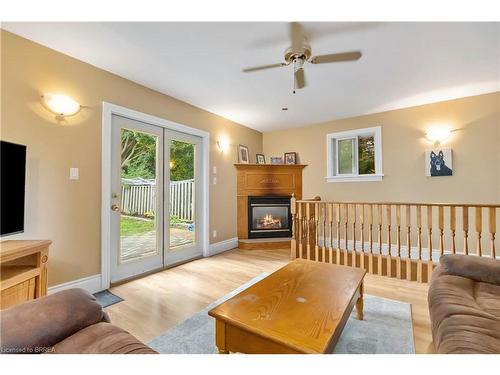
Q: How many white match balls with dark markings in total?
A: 0